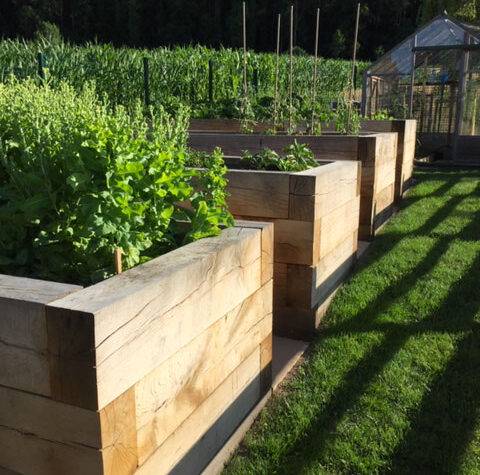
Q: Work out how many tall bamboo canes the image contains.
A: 5